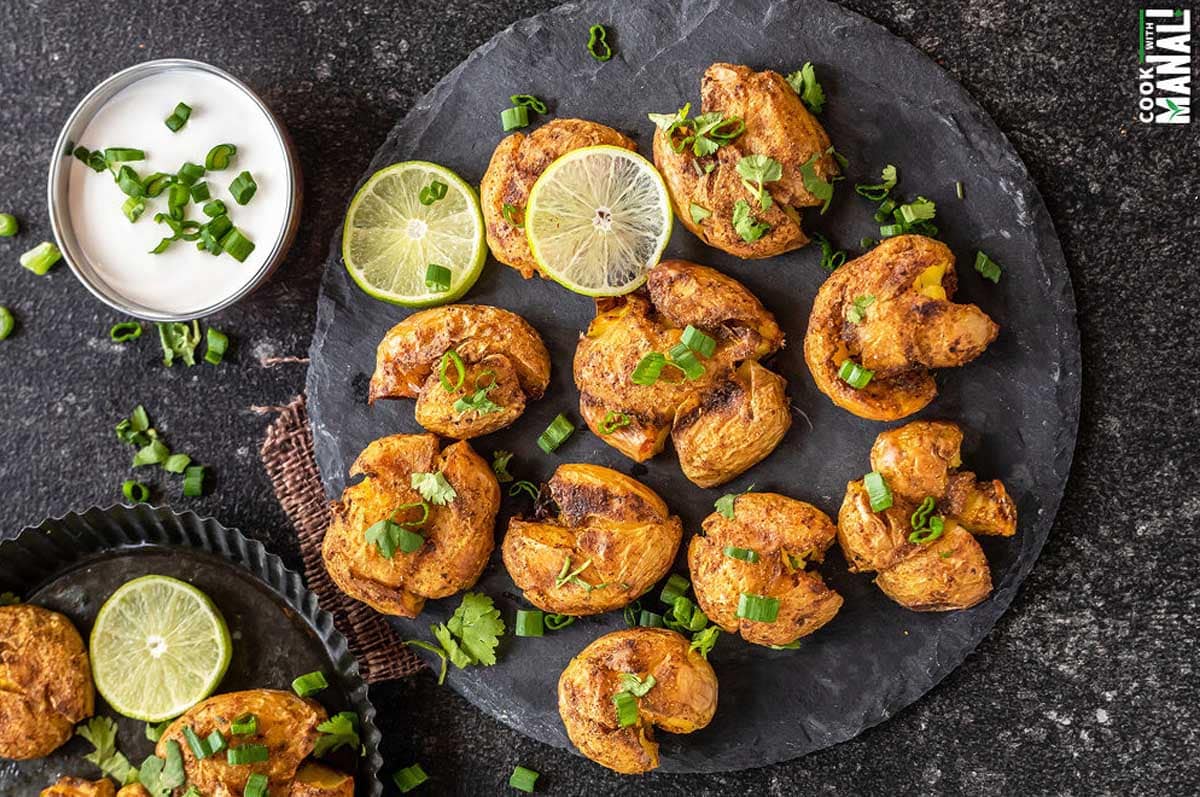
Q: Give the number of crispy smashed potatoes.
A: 13